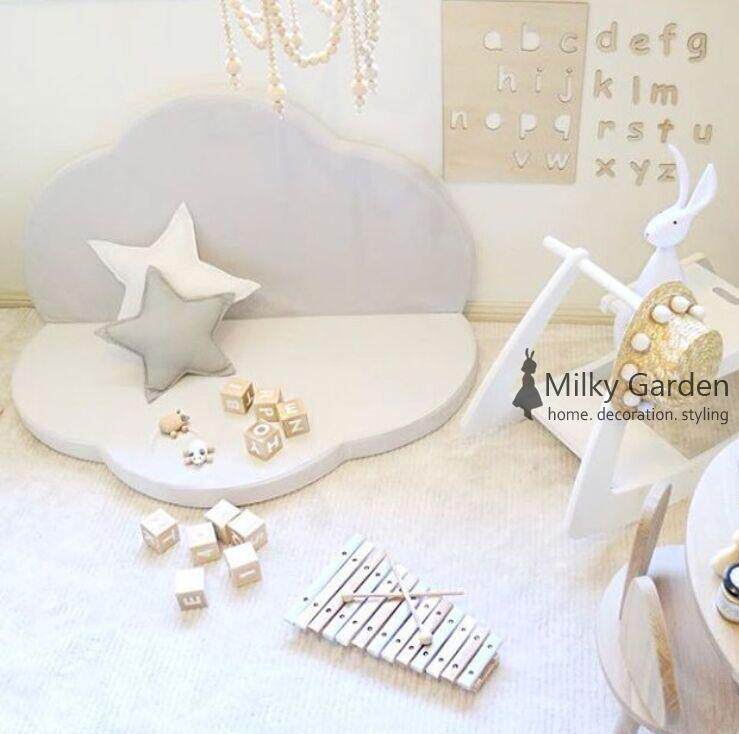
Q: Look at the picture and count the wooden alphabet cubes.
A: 10